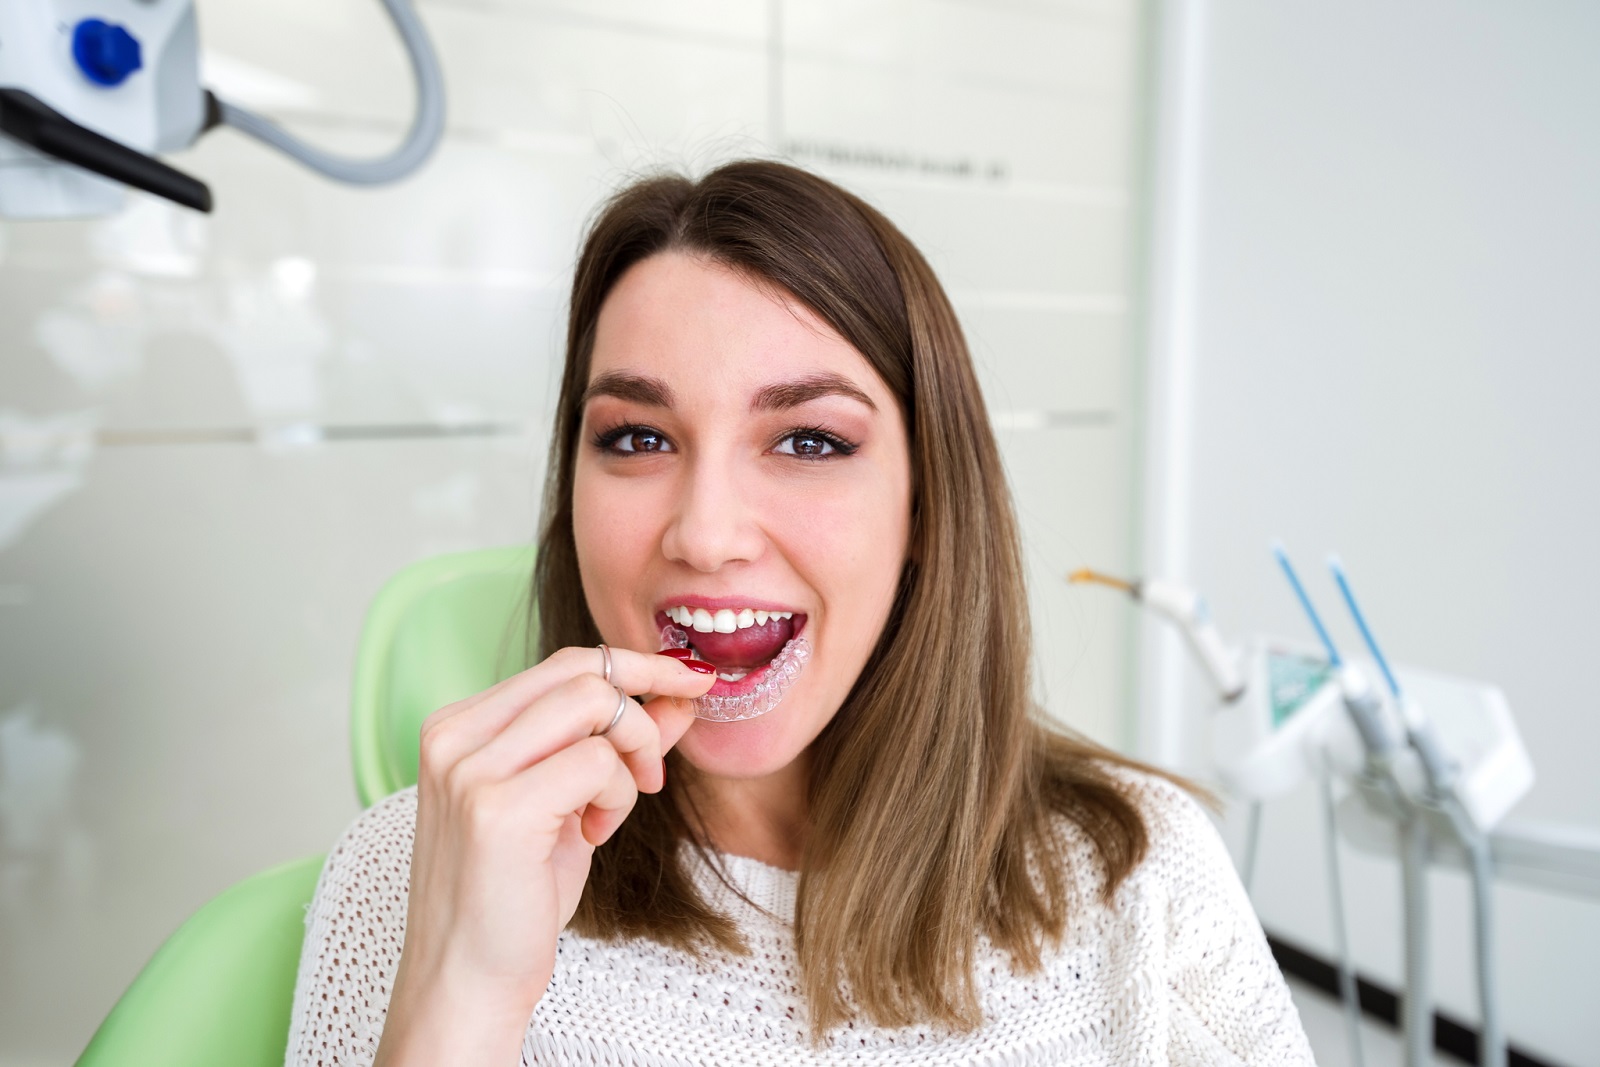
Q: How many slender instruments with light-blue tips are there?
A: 2